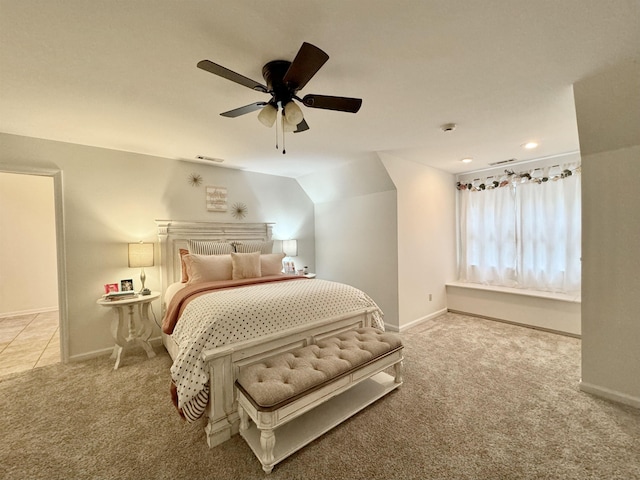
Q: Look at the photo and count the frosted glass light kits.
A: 3